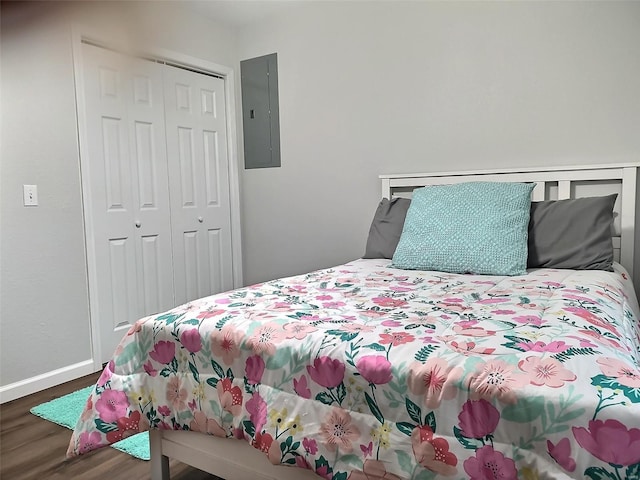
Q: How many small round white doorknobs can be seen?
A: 2